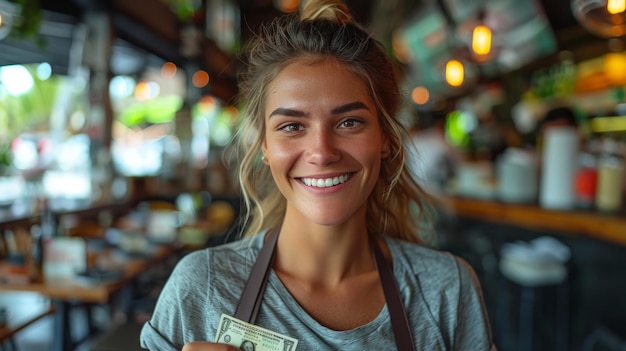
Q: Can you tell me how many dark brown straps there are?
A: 2